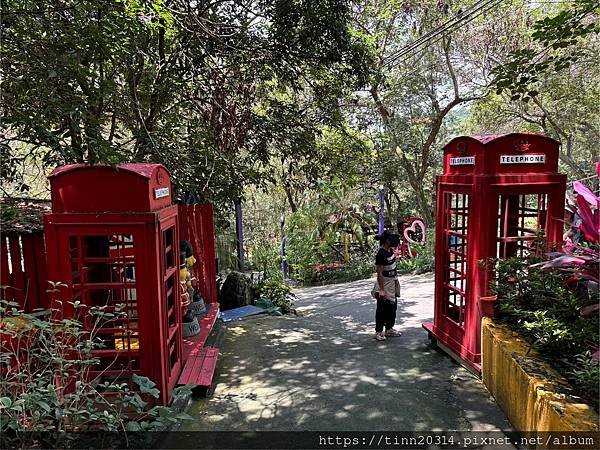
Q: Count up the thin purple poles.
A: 3